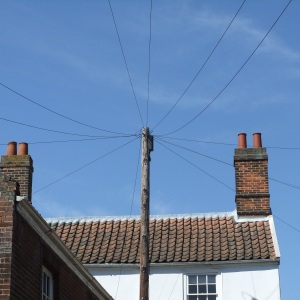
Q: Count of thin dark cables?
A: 12